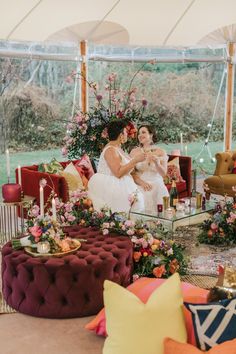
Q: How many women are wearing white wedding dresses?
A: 2